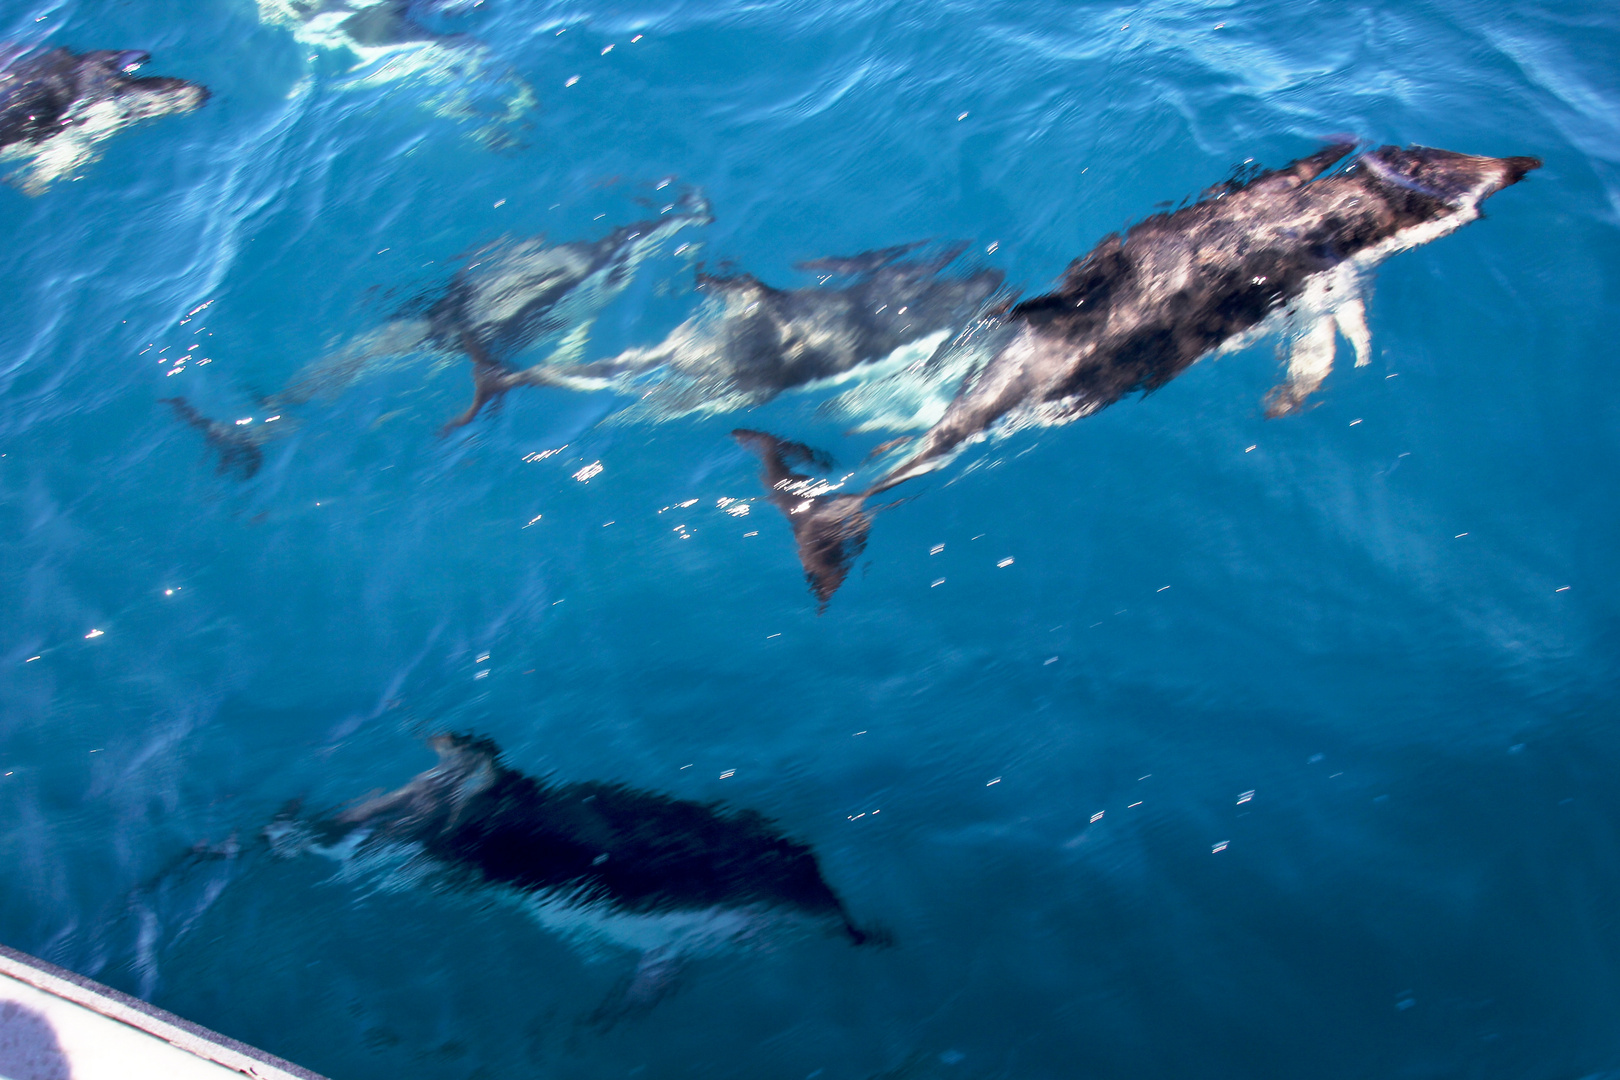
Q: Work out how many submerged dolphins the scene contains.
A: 6